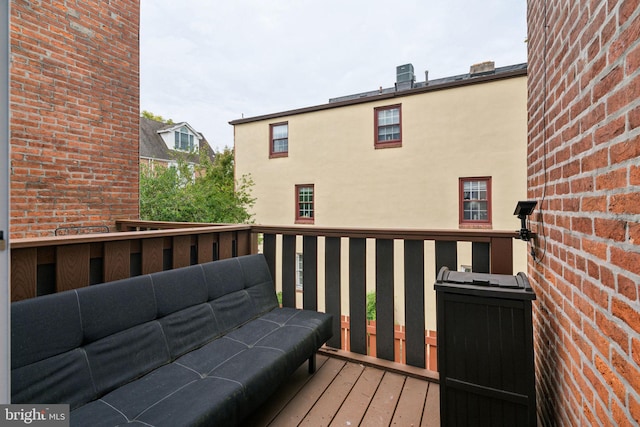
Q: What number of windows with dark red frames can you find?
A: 4